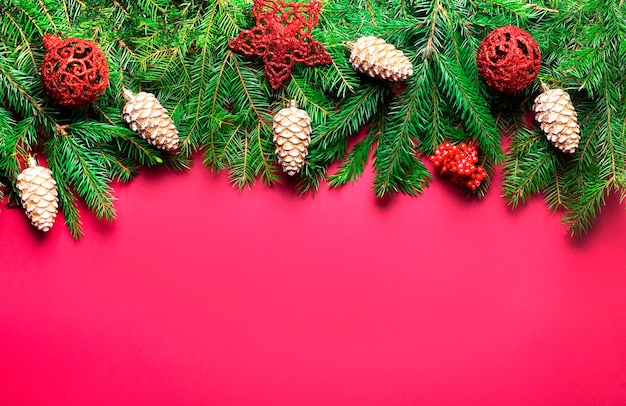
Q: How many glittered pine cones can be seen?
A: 5